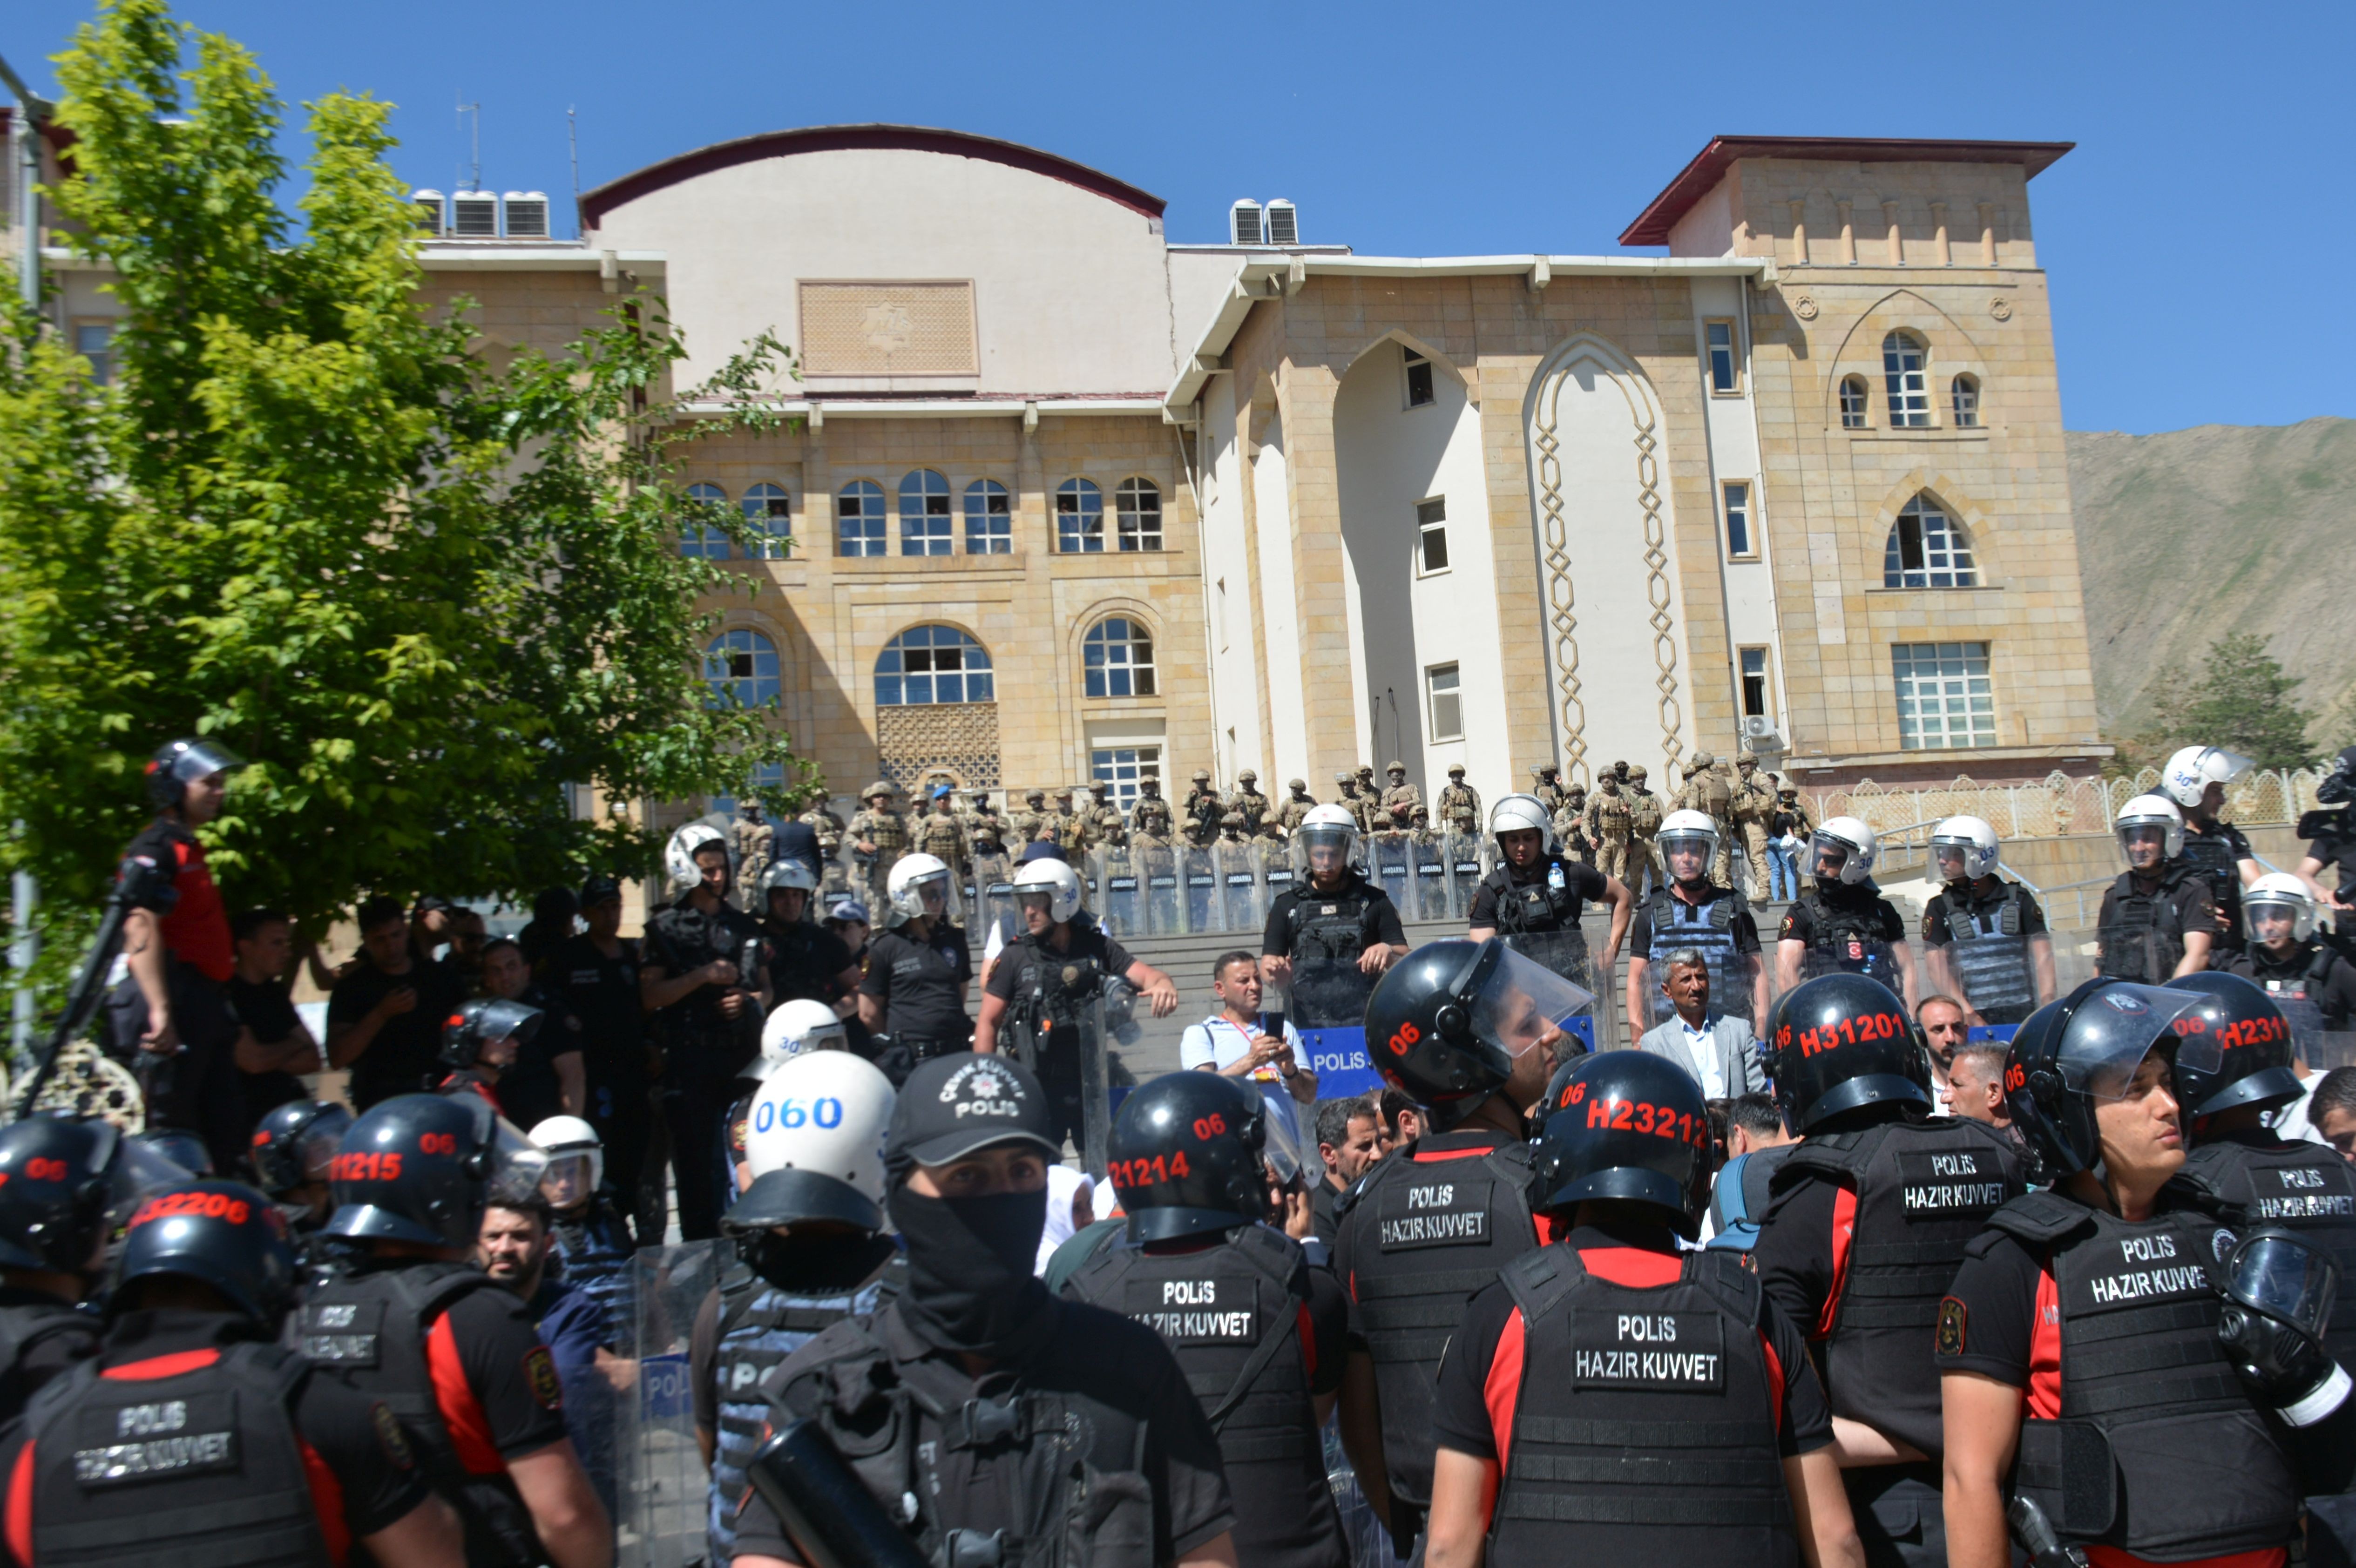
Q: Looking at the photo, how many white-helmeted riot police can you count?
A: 15